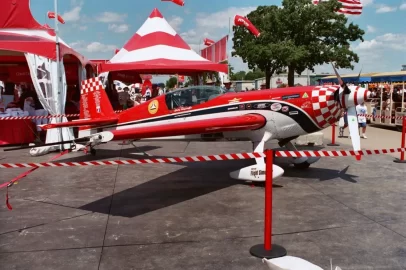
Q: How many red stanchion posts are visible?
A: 3